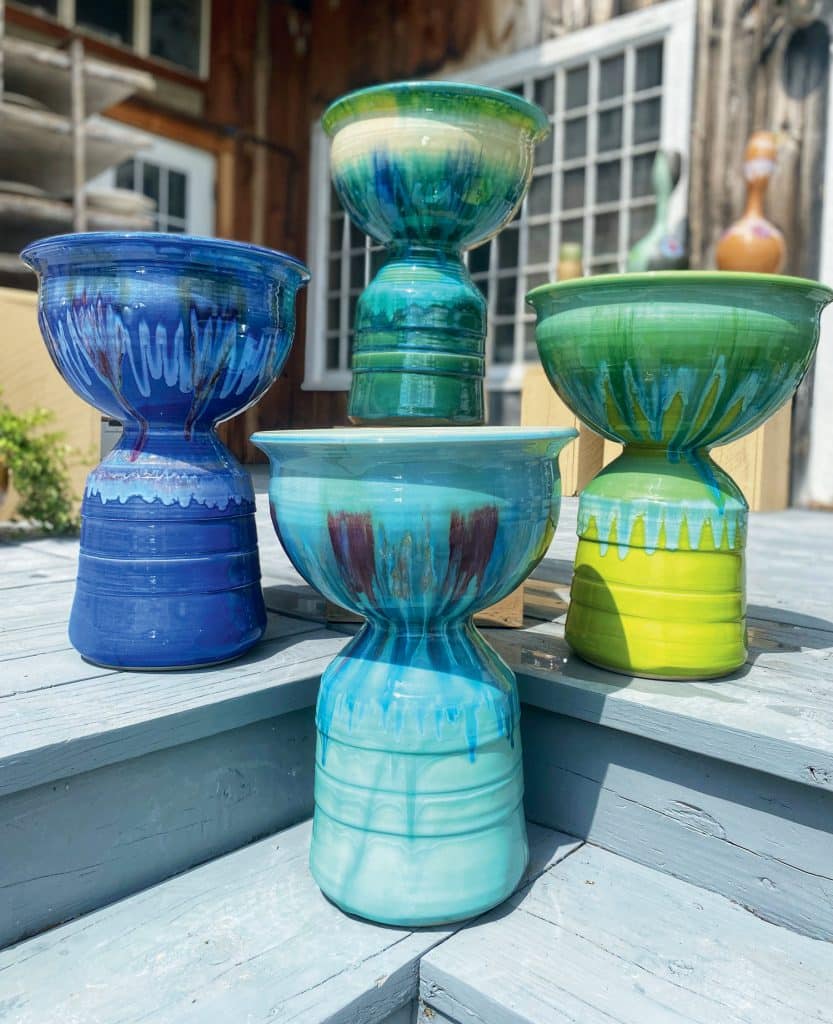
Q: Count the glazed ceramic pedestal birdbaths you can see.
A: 4